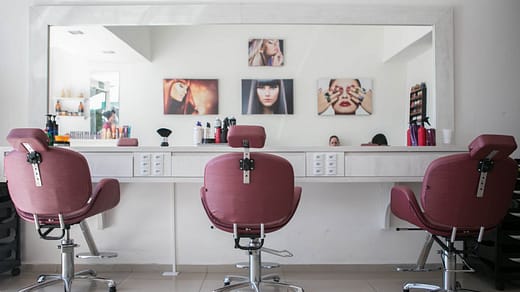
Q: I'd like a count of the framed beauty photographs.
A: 4